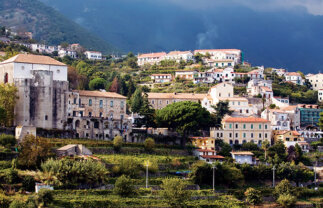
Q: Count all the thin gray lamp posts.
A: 4